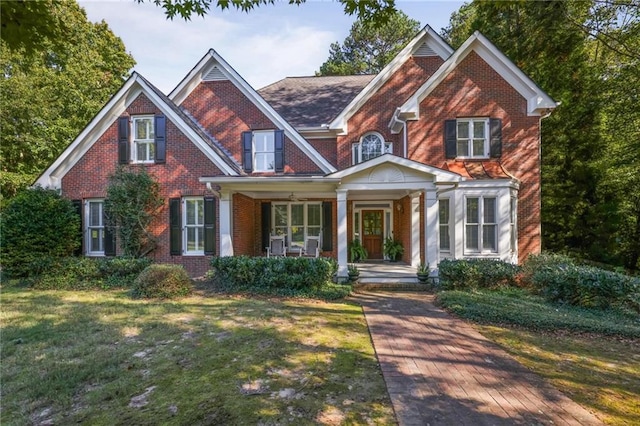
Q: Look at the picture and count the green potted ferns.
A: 2